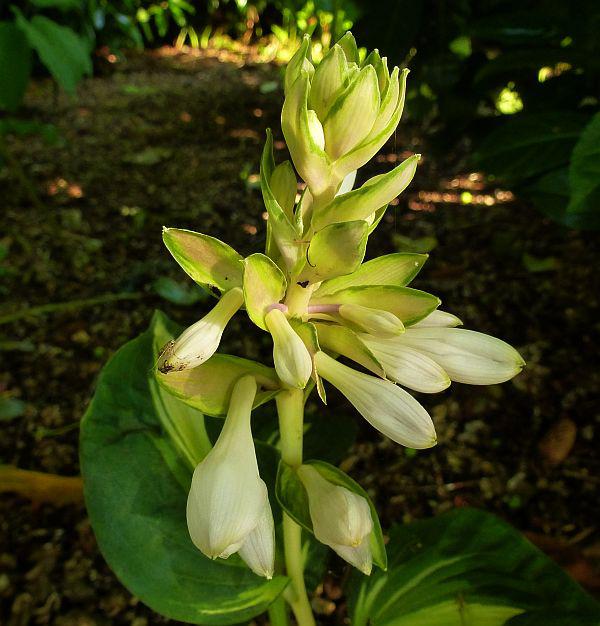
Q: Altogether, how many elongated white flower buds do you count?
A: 9